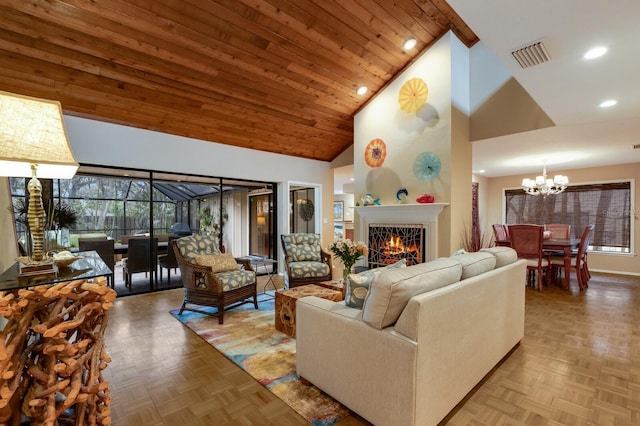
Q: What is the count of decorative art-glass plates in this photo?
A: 3